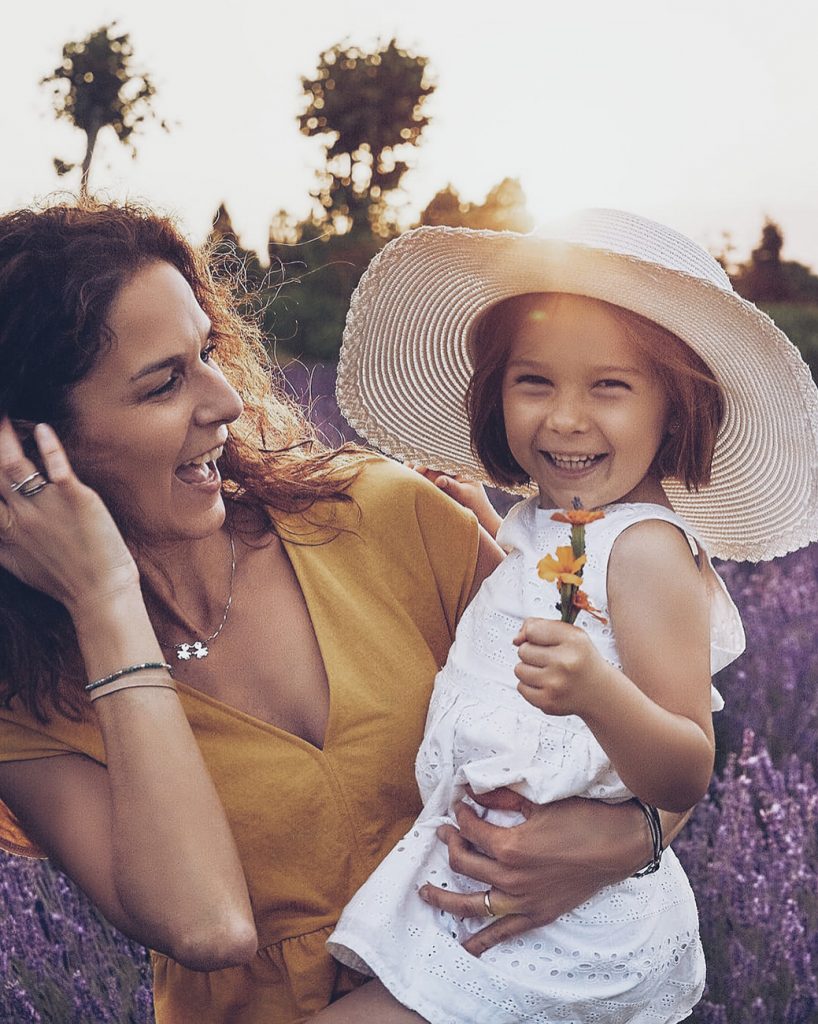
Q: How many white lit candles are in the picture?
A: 0